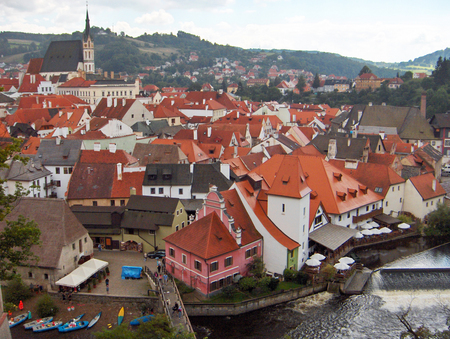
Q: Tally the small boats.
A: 8